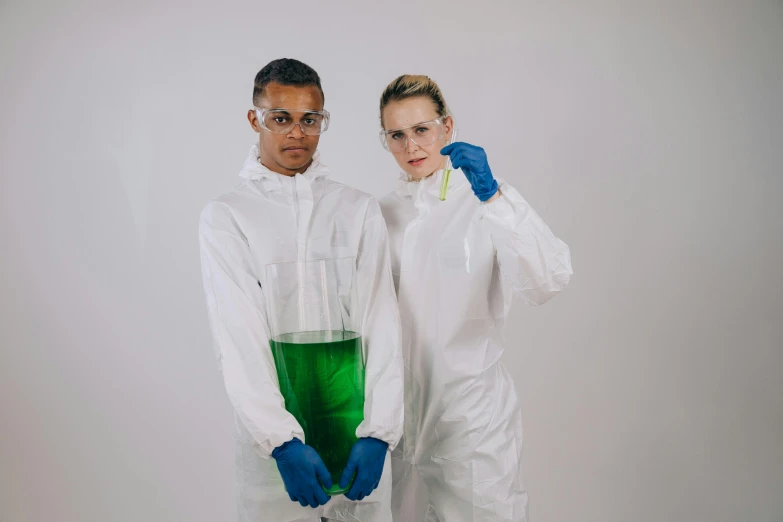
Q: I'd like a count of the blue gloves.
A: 3